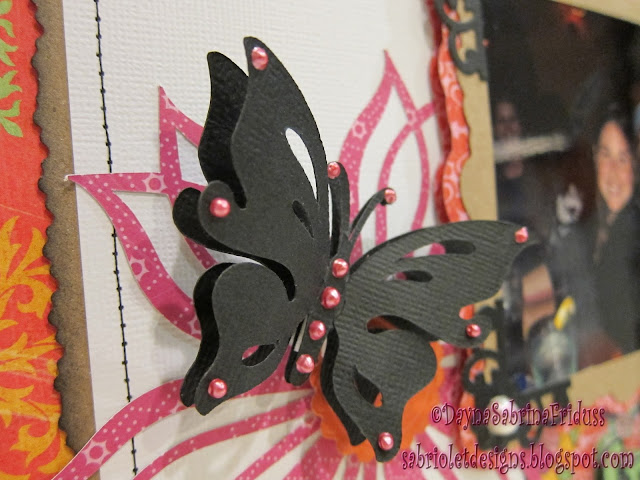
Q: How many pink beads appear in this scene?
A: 12